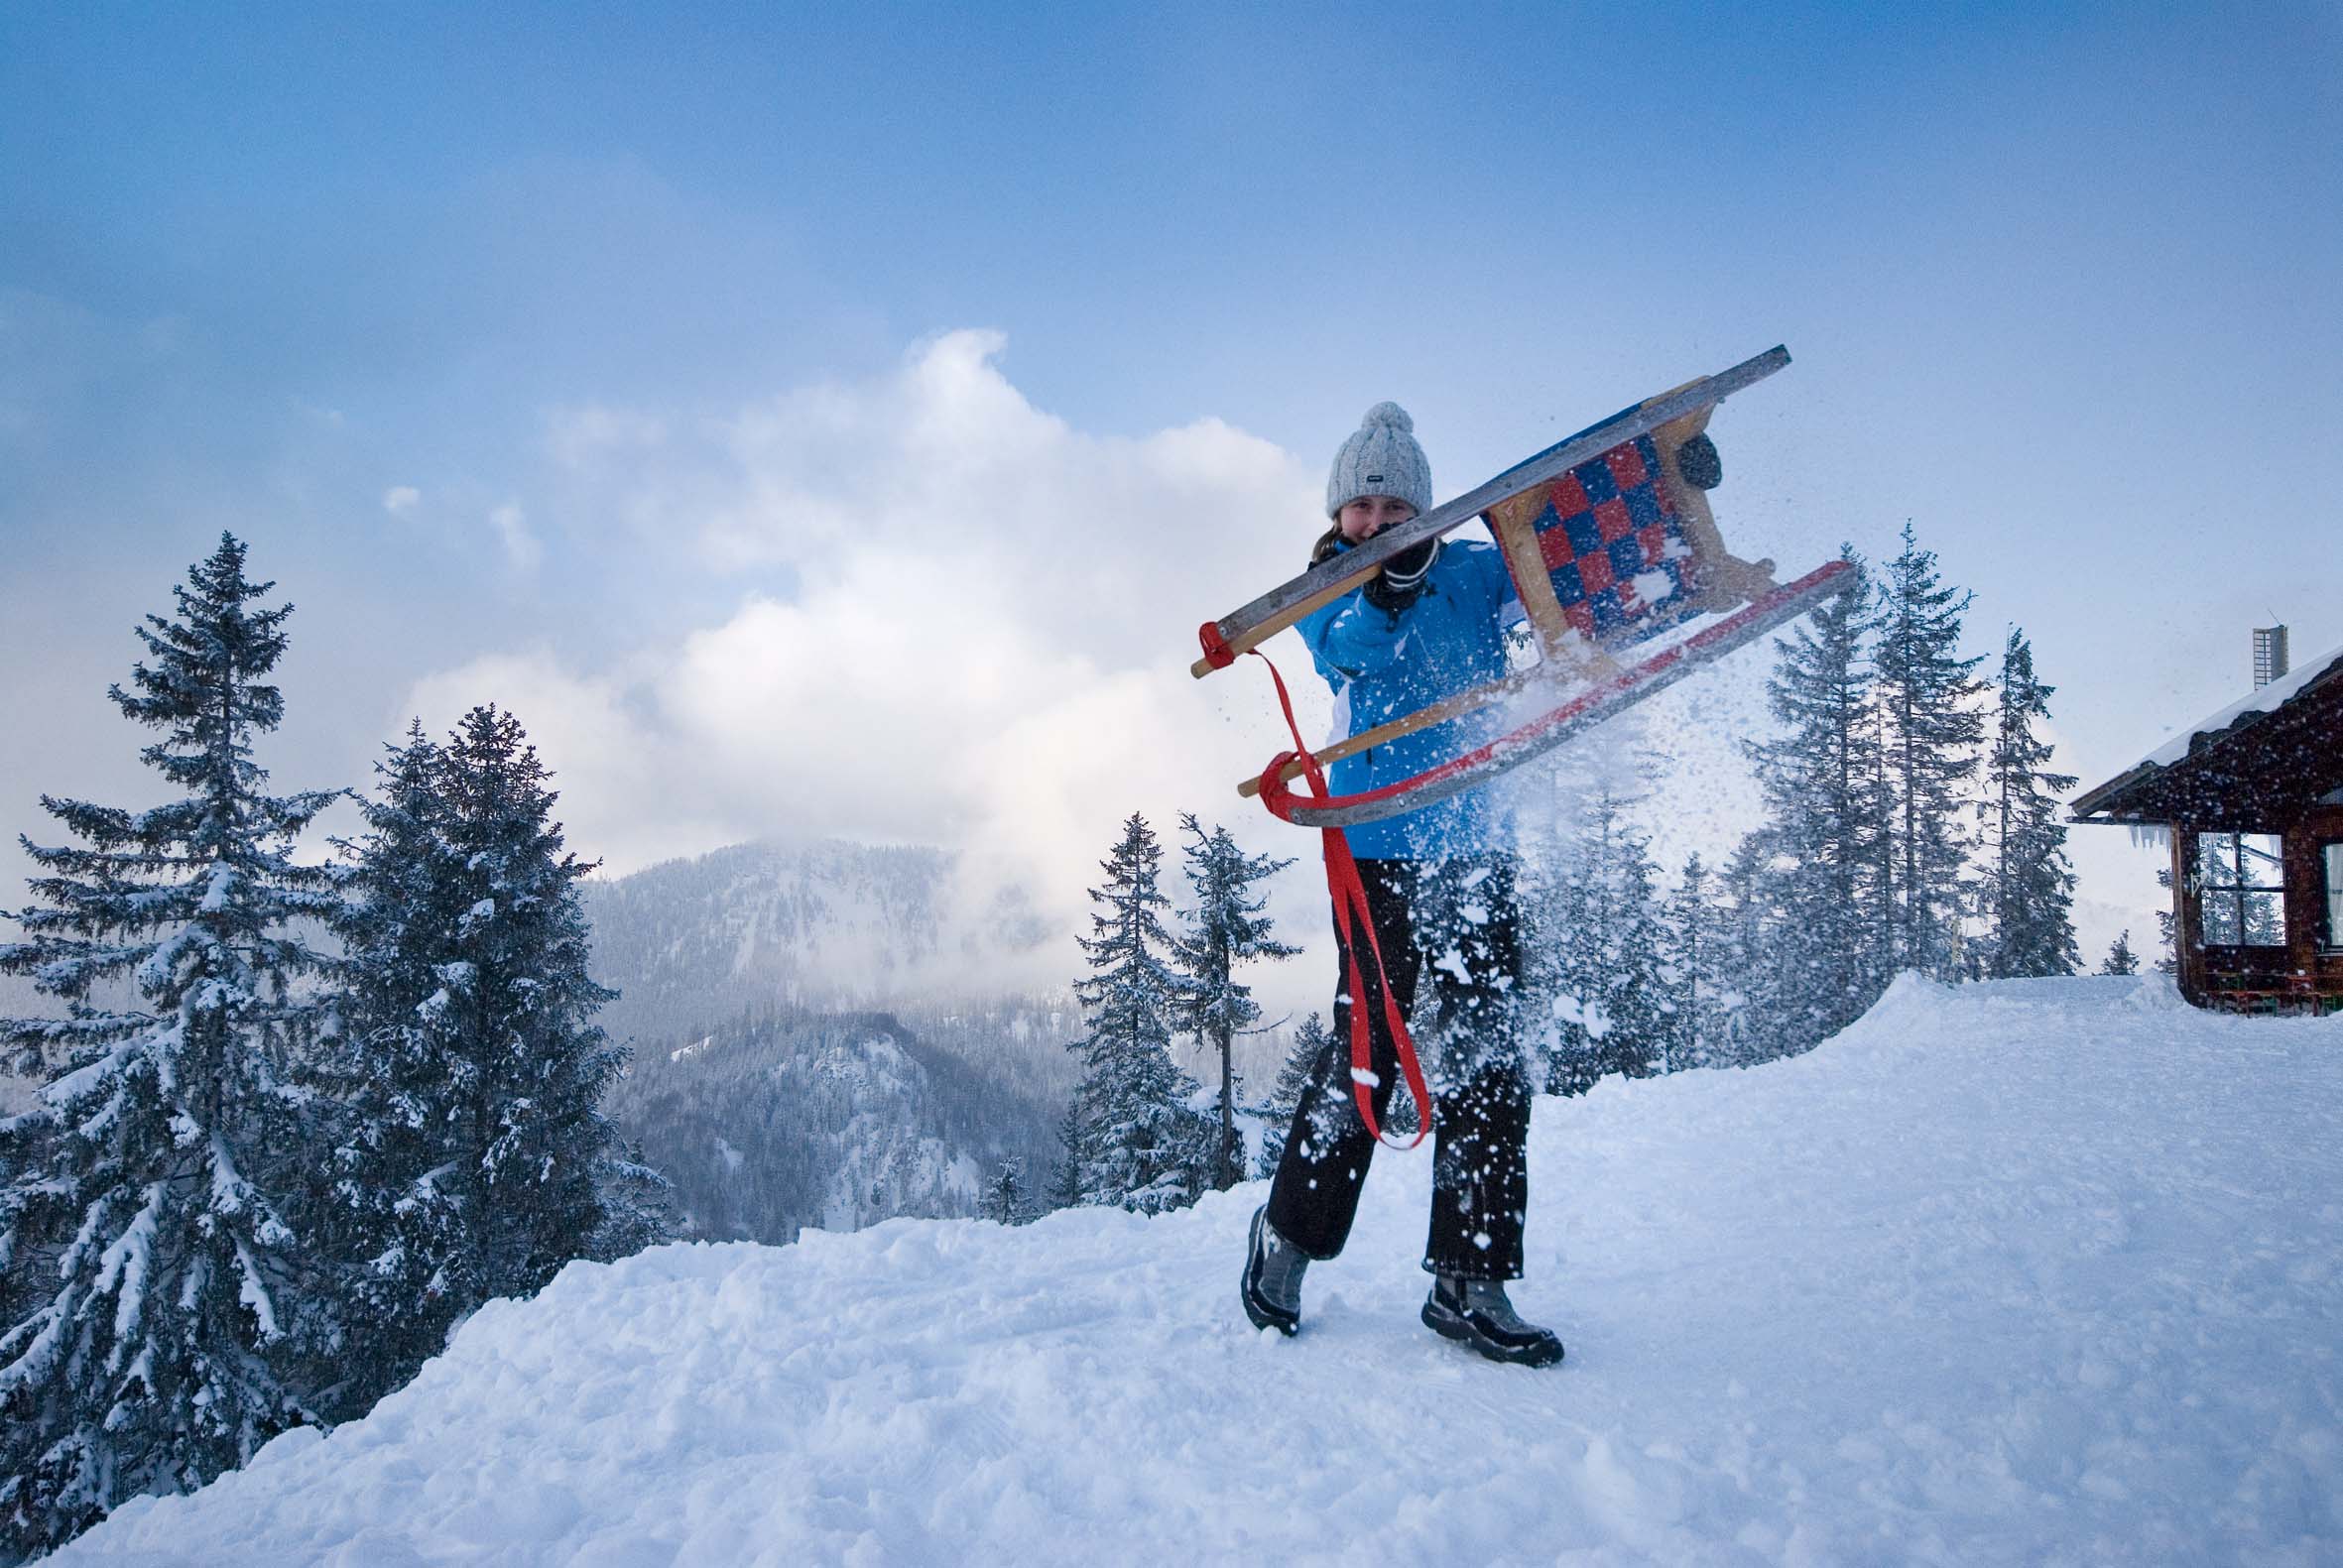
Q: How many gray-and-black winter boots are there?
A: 2